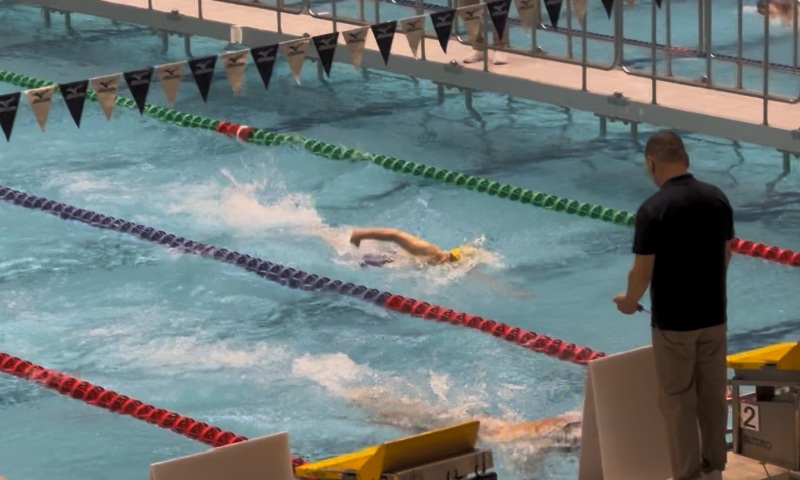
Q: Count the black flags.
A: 12